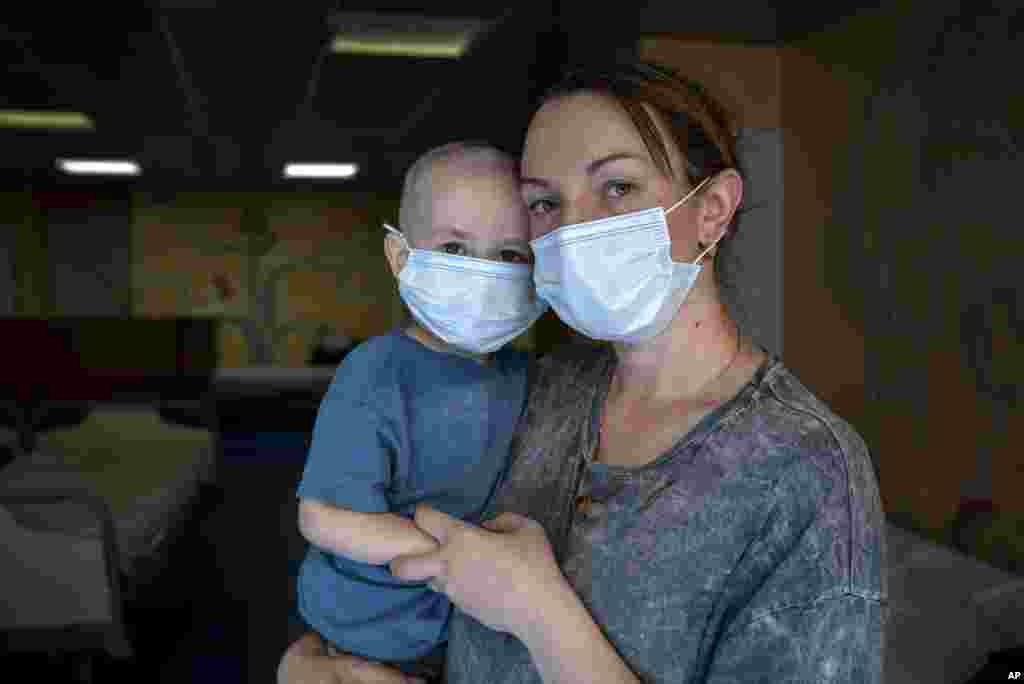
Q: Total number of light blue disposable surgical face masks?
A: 2